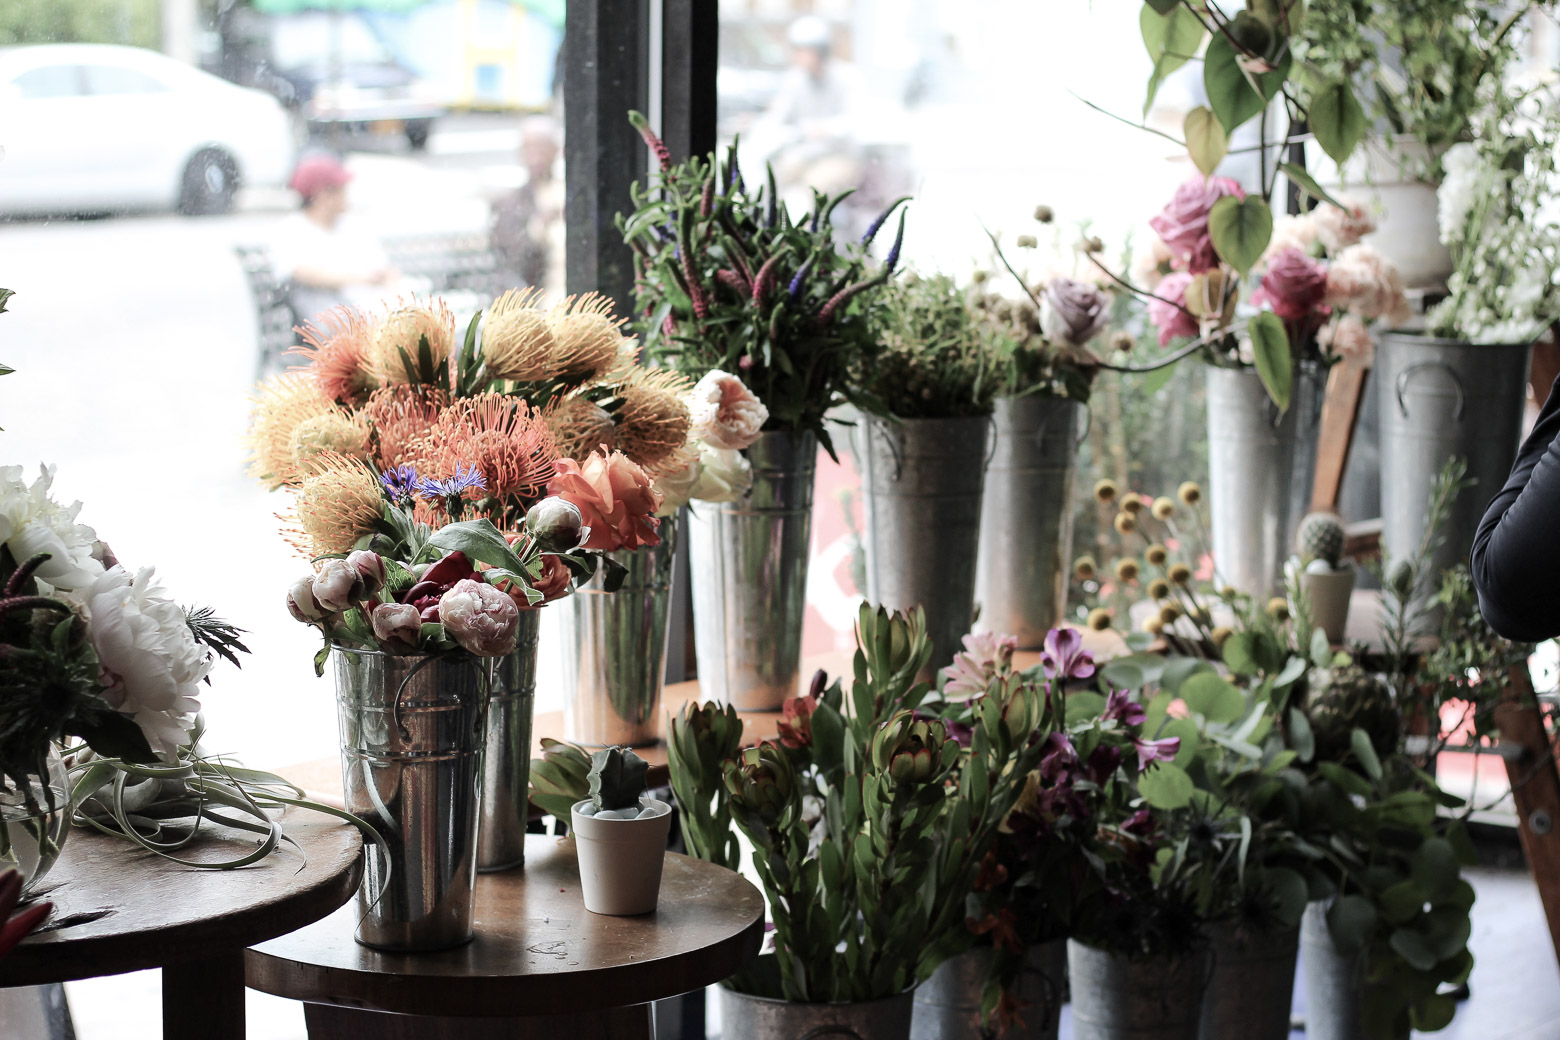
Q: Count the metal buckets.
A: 13